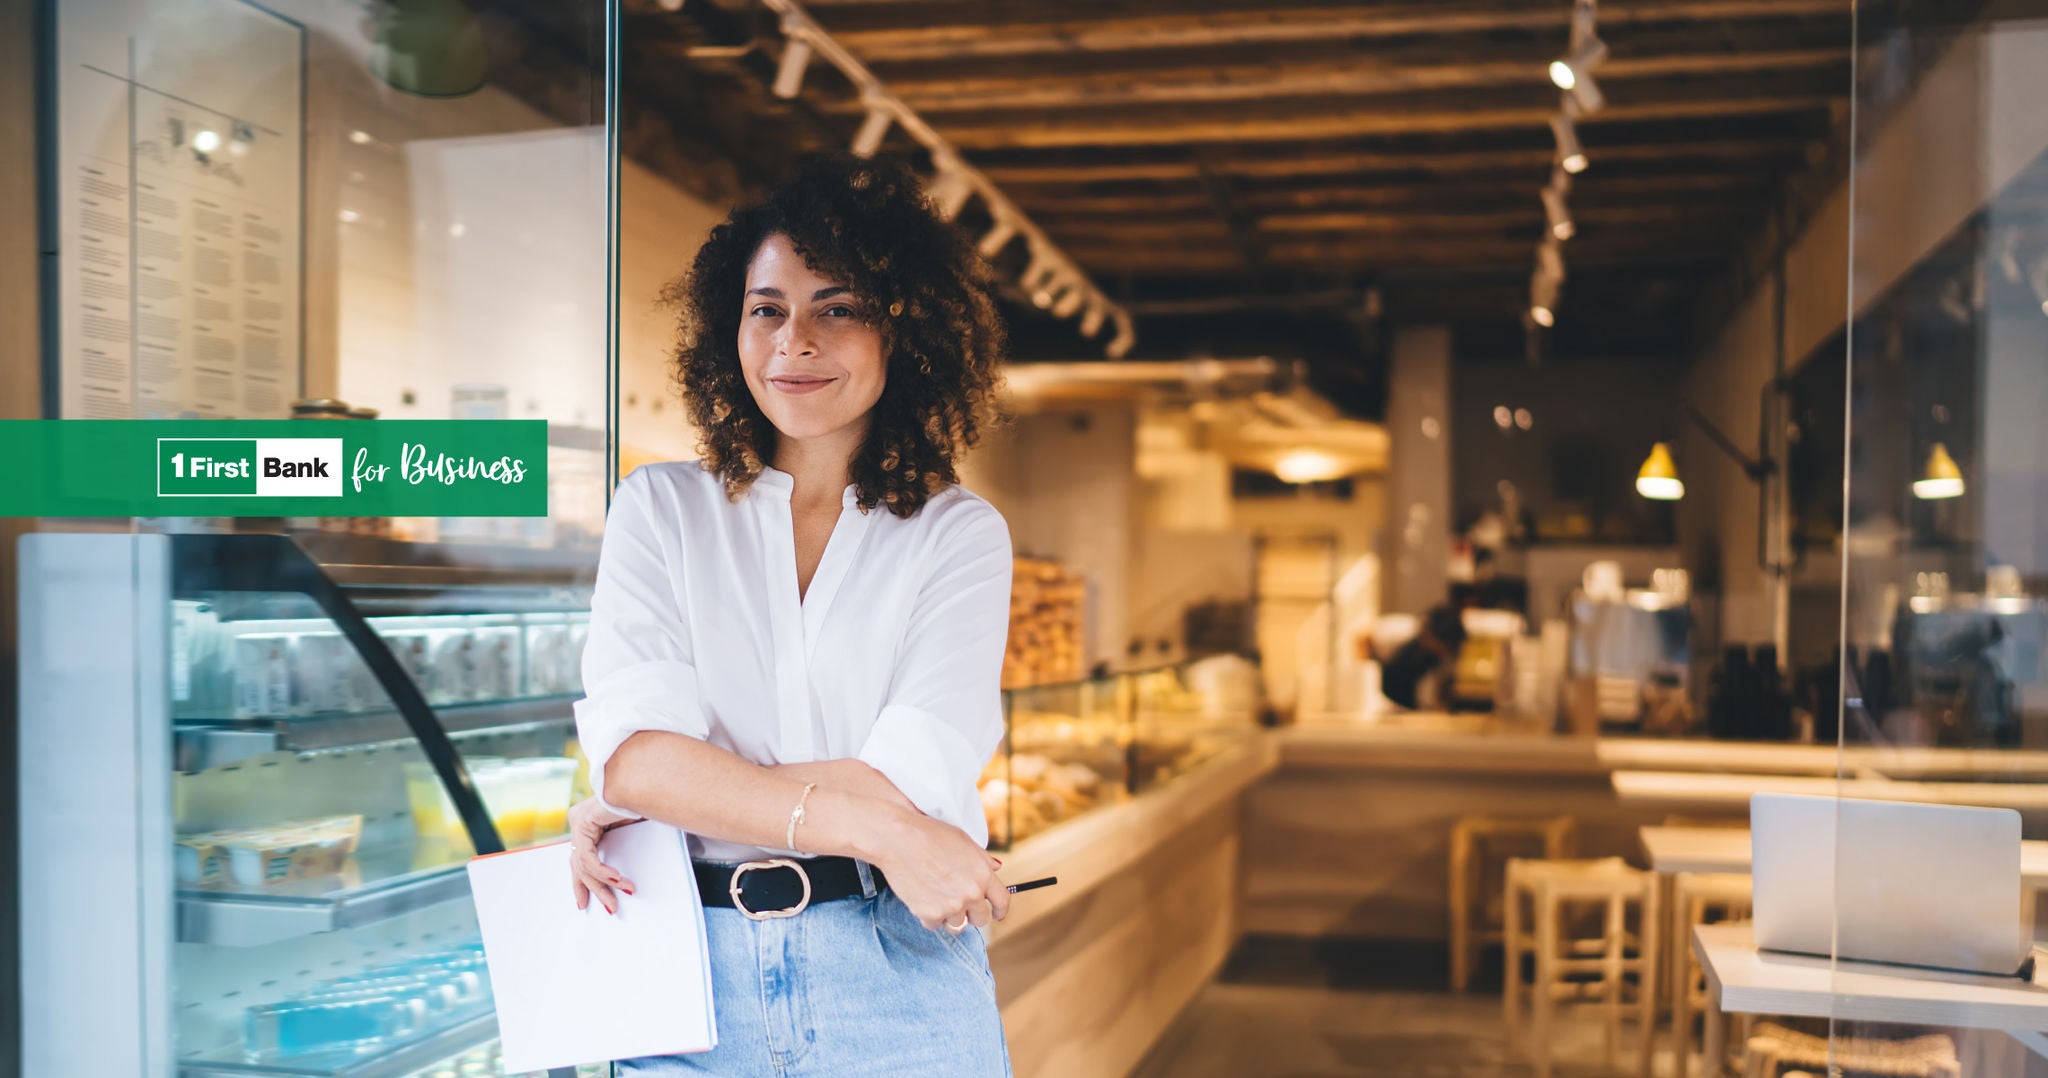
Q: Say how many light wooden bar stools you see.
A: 4